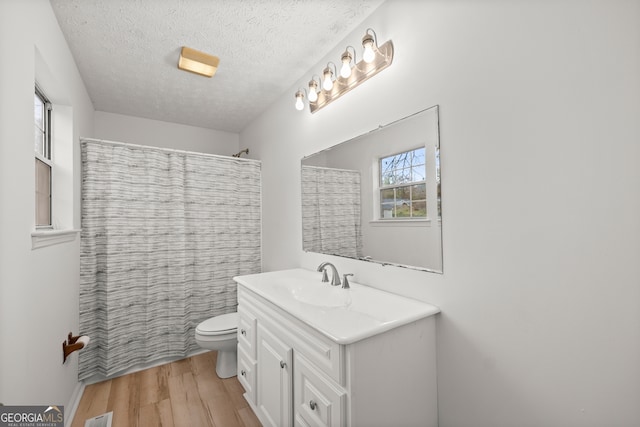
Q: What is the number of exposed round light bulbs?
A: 5